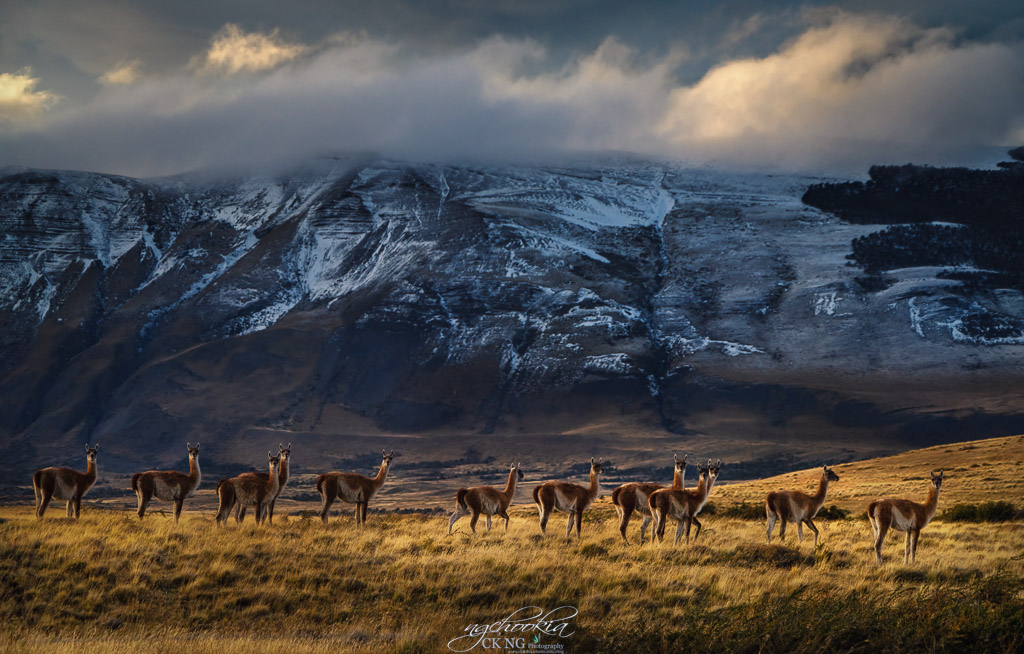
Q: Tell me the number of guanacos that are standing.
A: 12